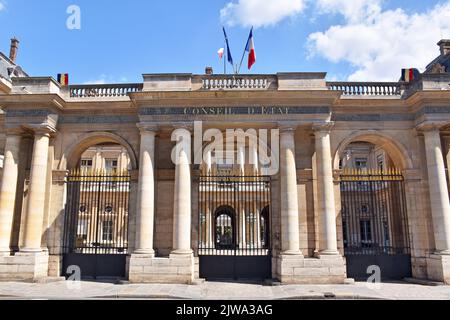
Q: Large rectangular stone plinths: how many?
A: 4